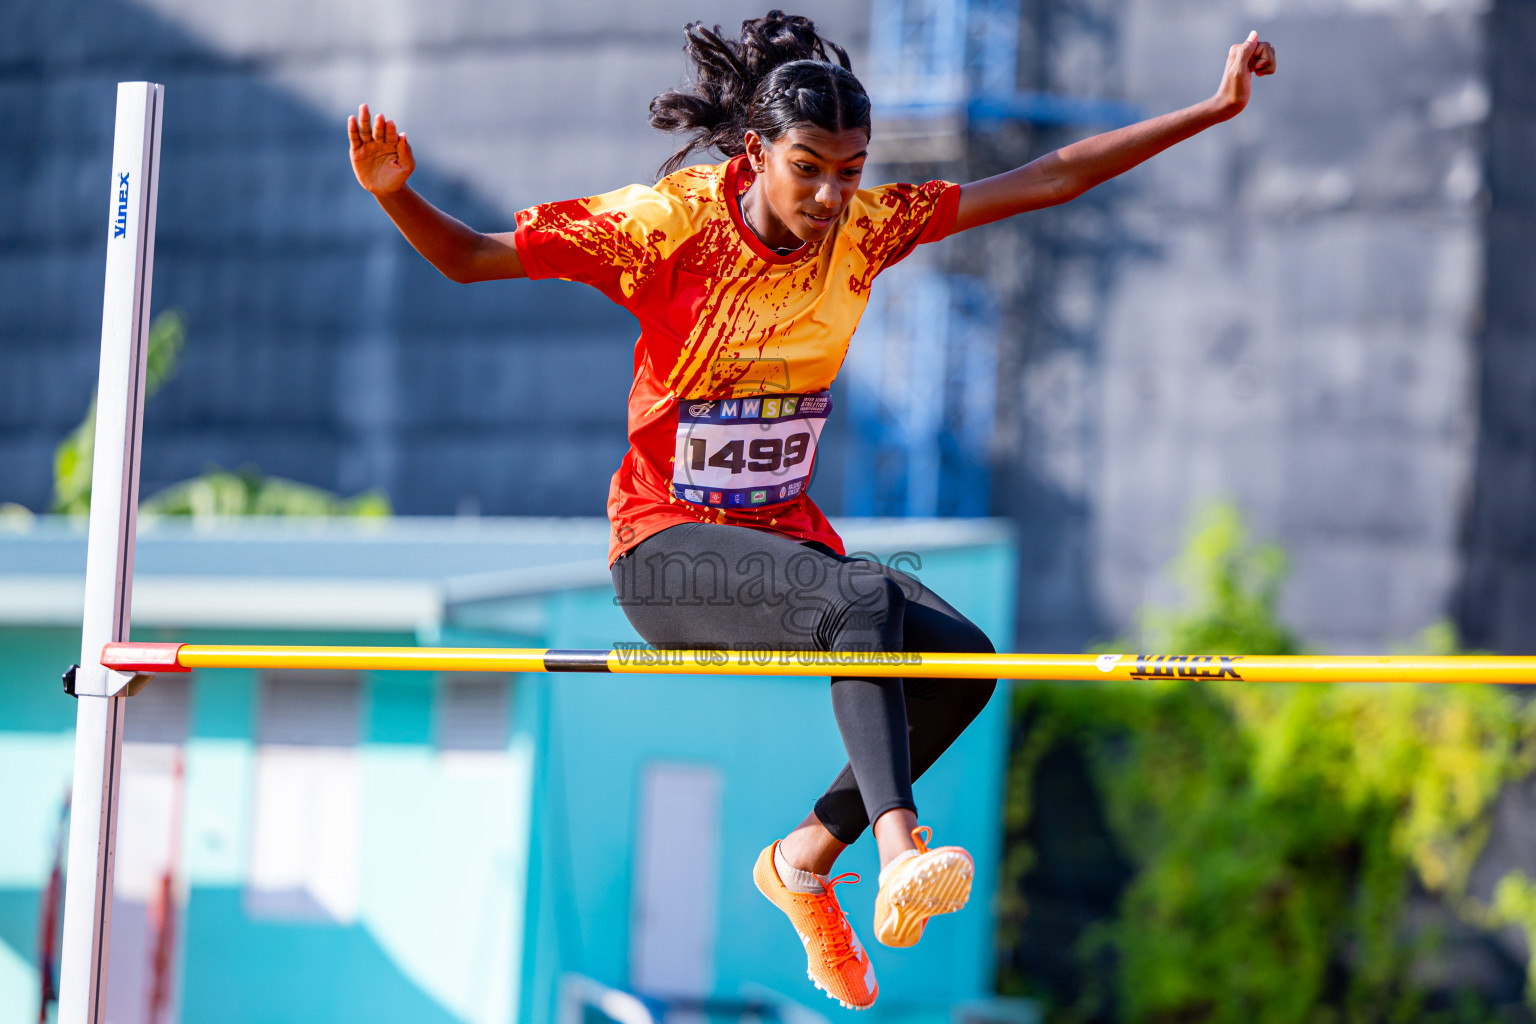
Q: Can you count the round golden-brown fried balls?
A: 0